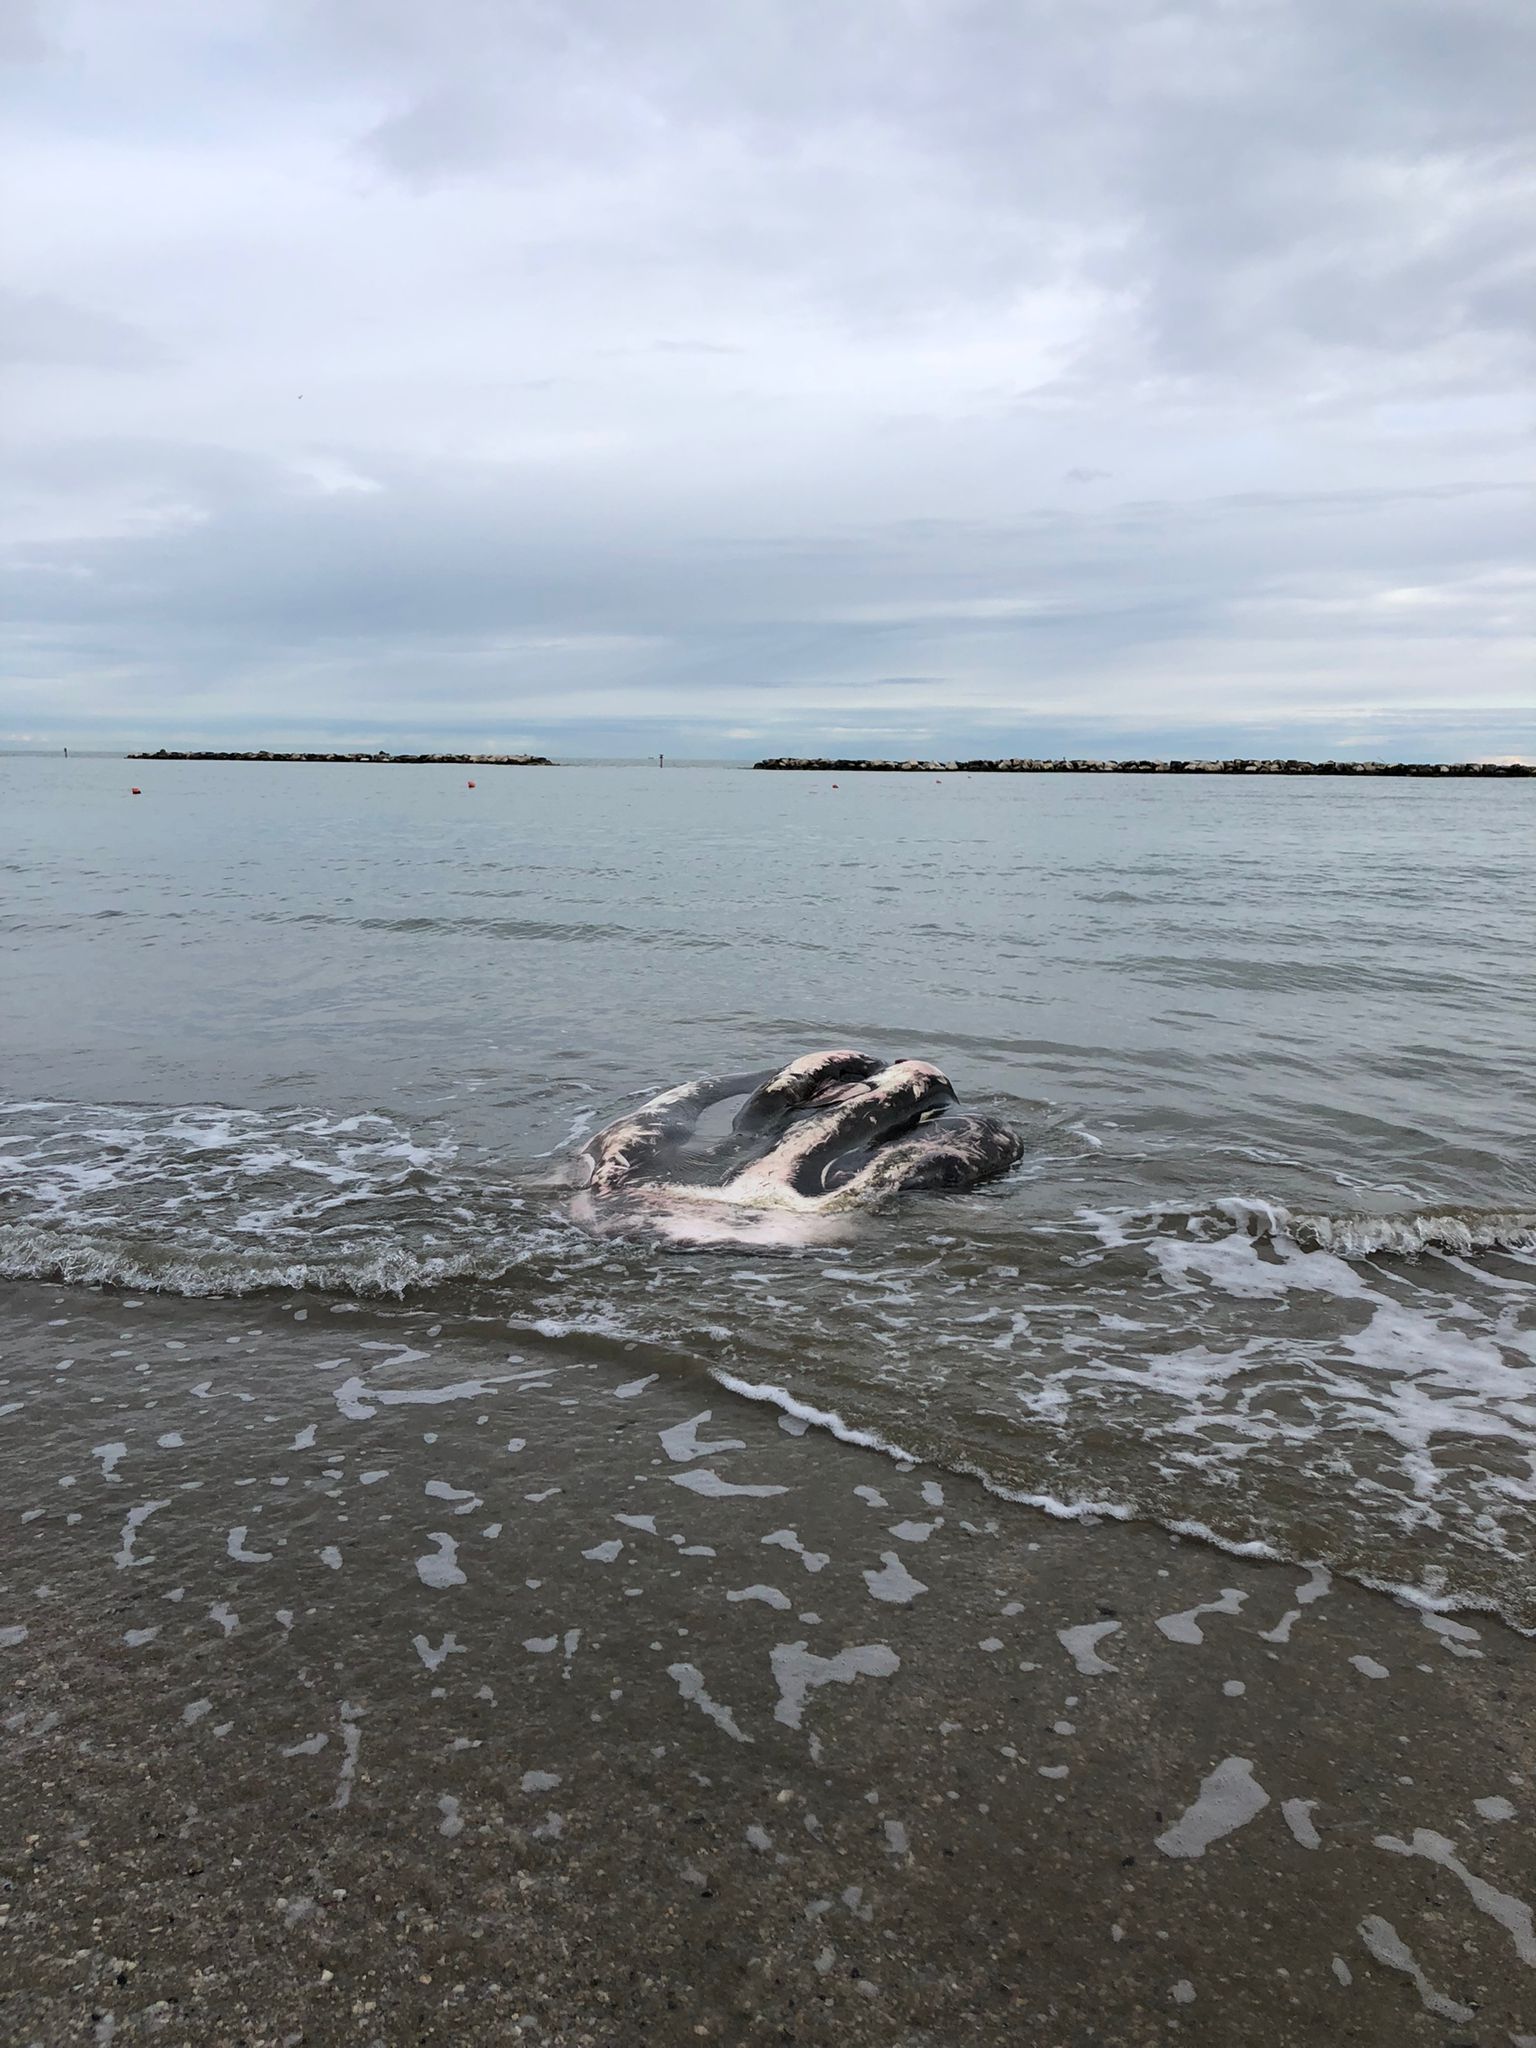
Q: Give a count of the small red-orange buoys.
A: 4